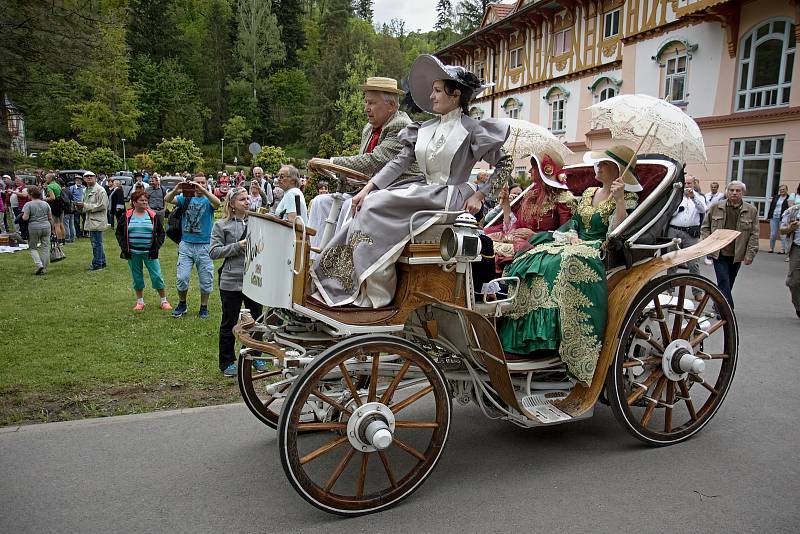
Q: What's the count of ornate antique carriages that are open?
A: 1